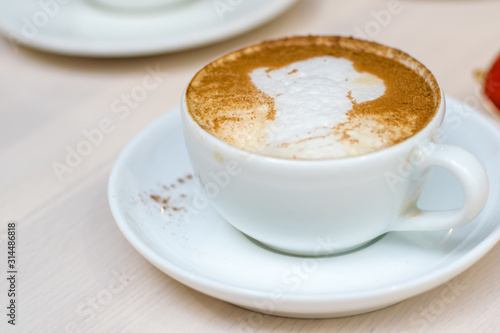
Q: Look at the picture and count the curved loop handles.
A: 1